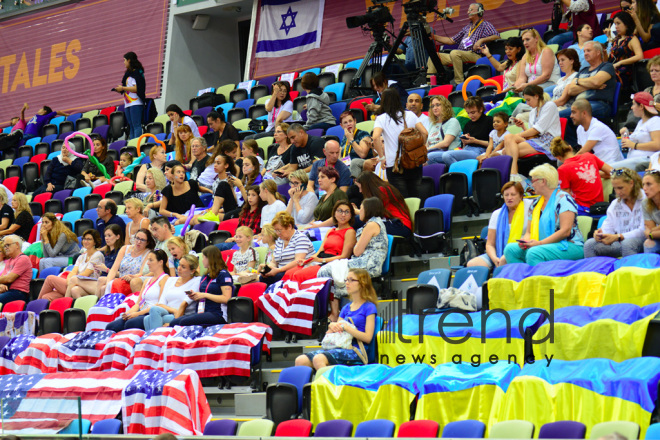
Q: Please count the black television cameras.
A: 2